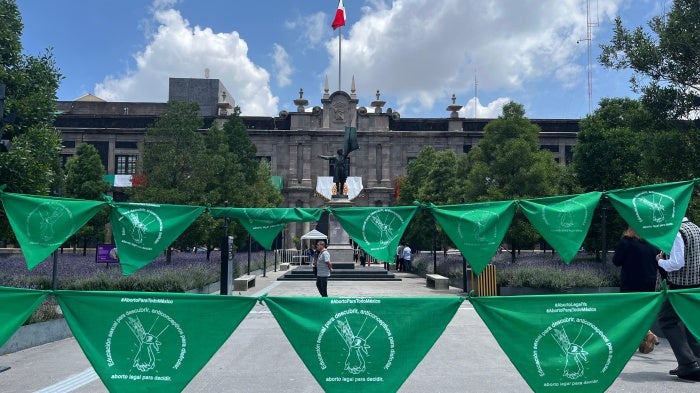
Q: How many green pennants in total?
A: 12